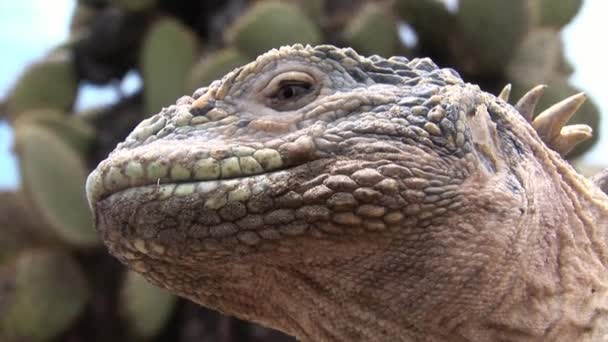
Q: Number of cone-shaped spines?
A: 4